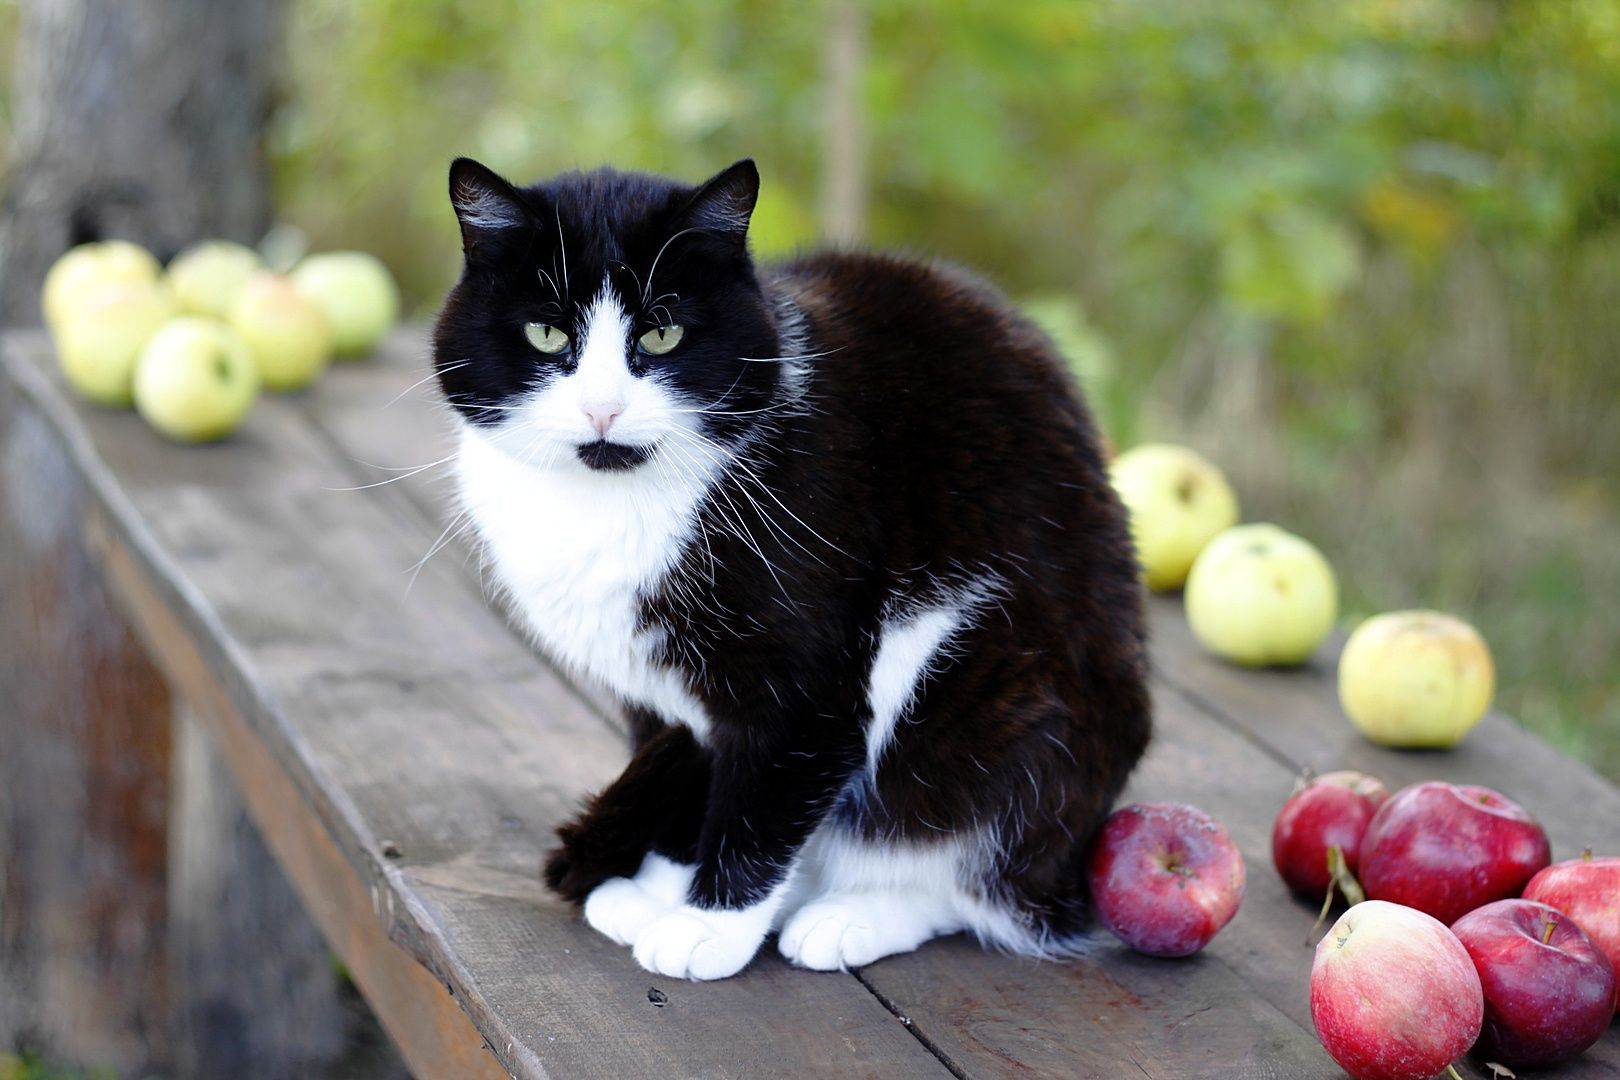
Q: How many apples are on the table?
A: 15